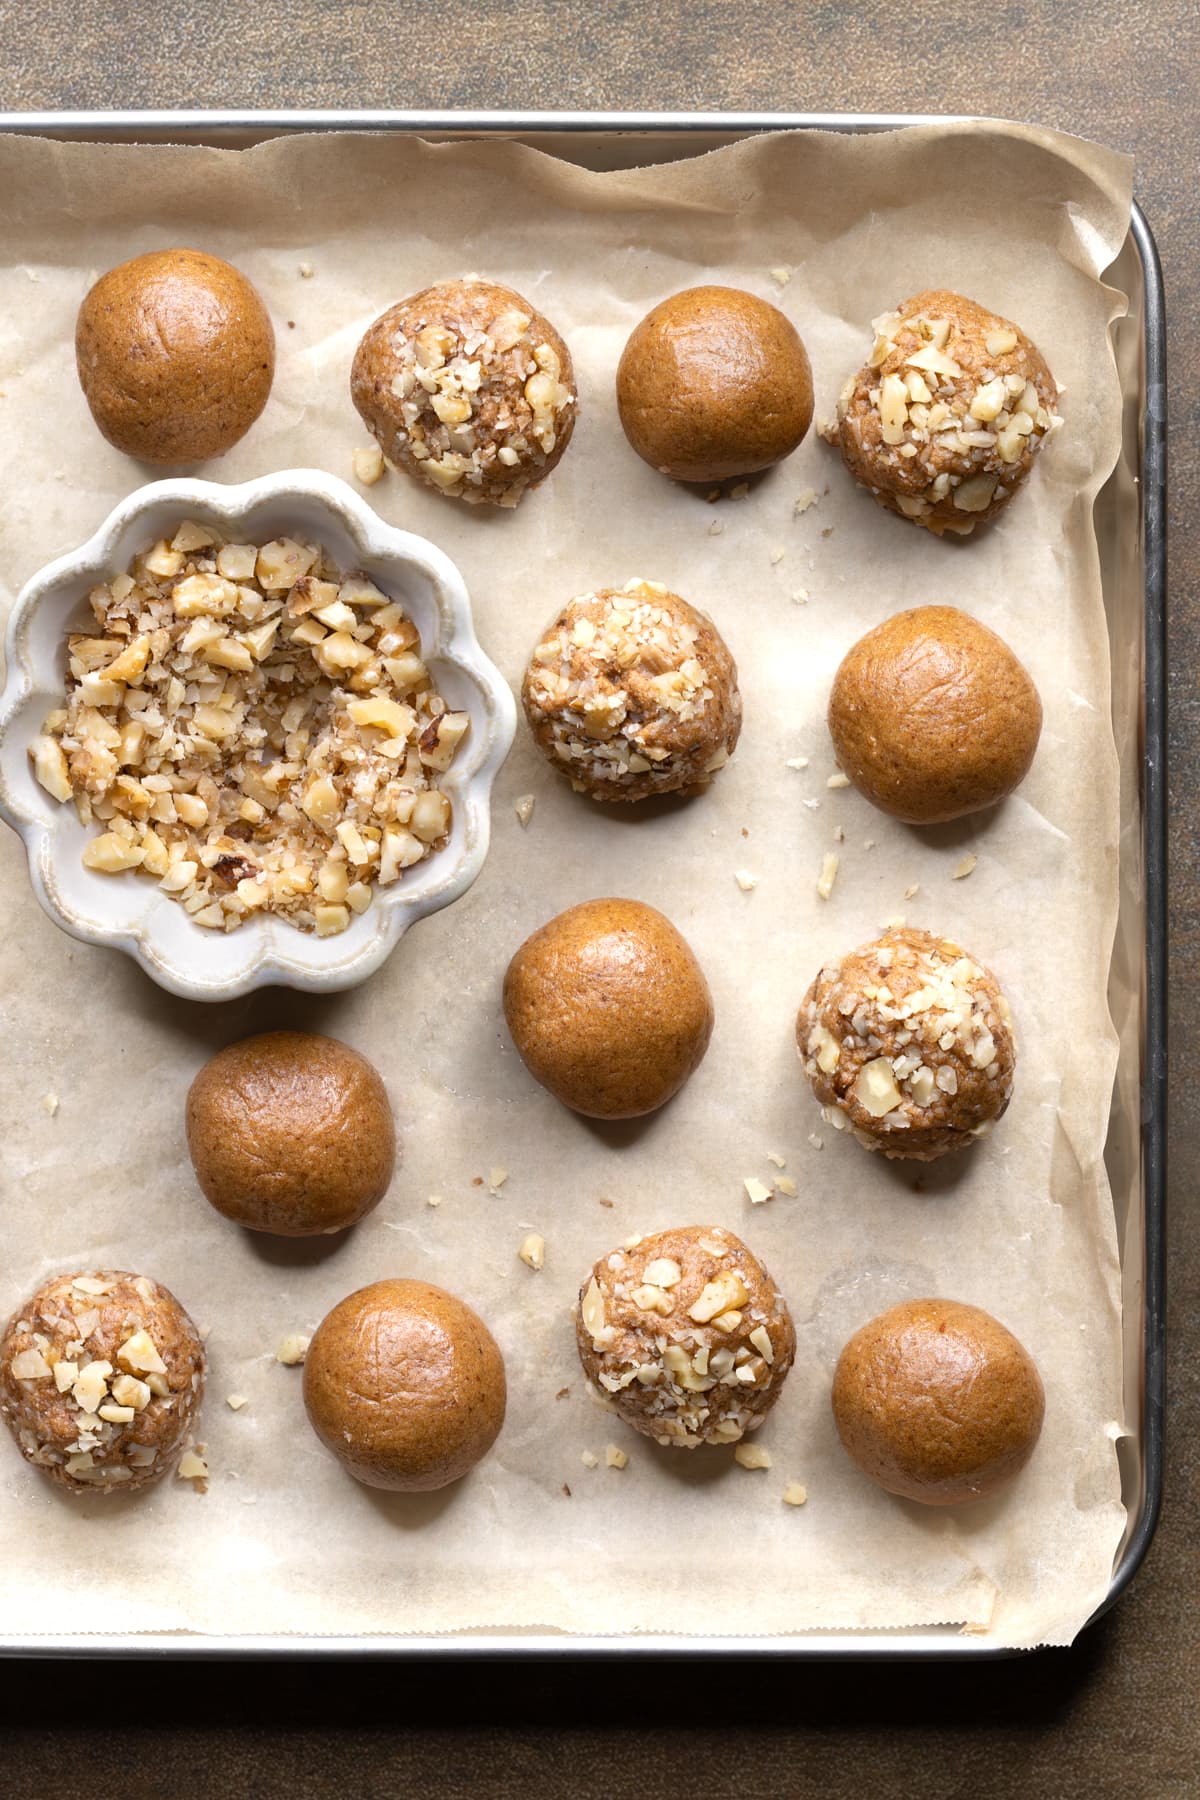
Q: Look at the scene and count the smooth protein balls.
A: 7